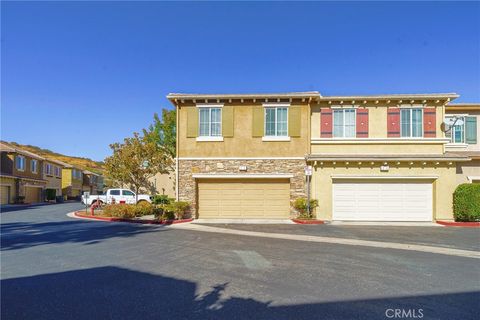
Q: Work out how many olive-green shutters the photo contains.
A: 4